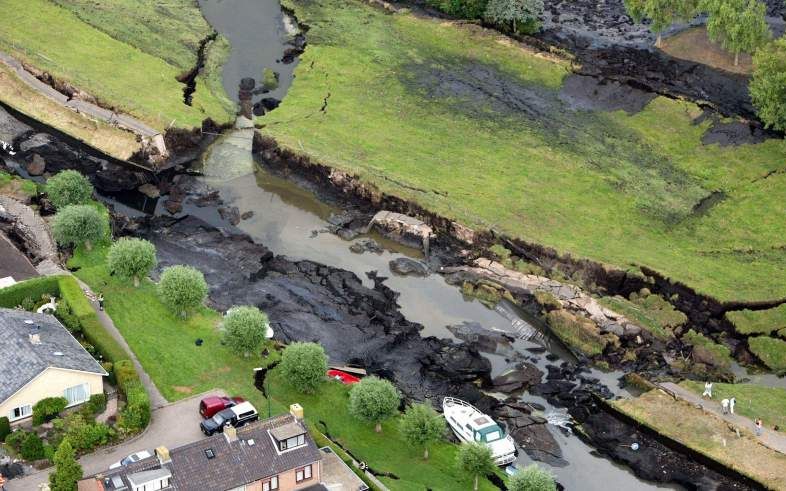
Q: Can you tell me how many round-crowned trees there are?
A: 10